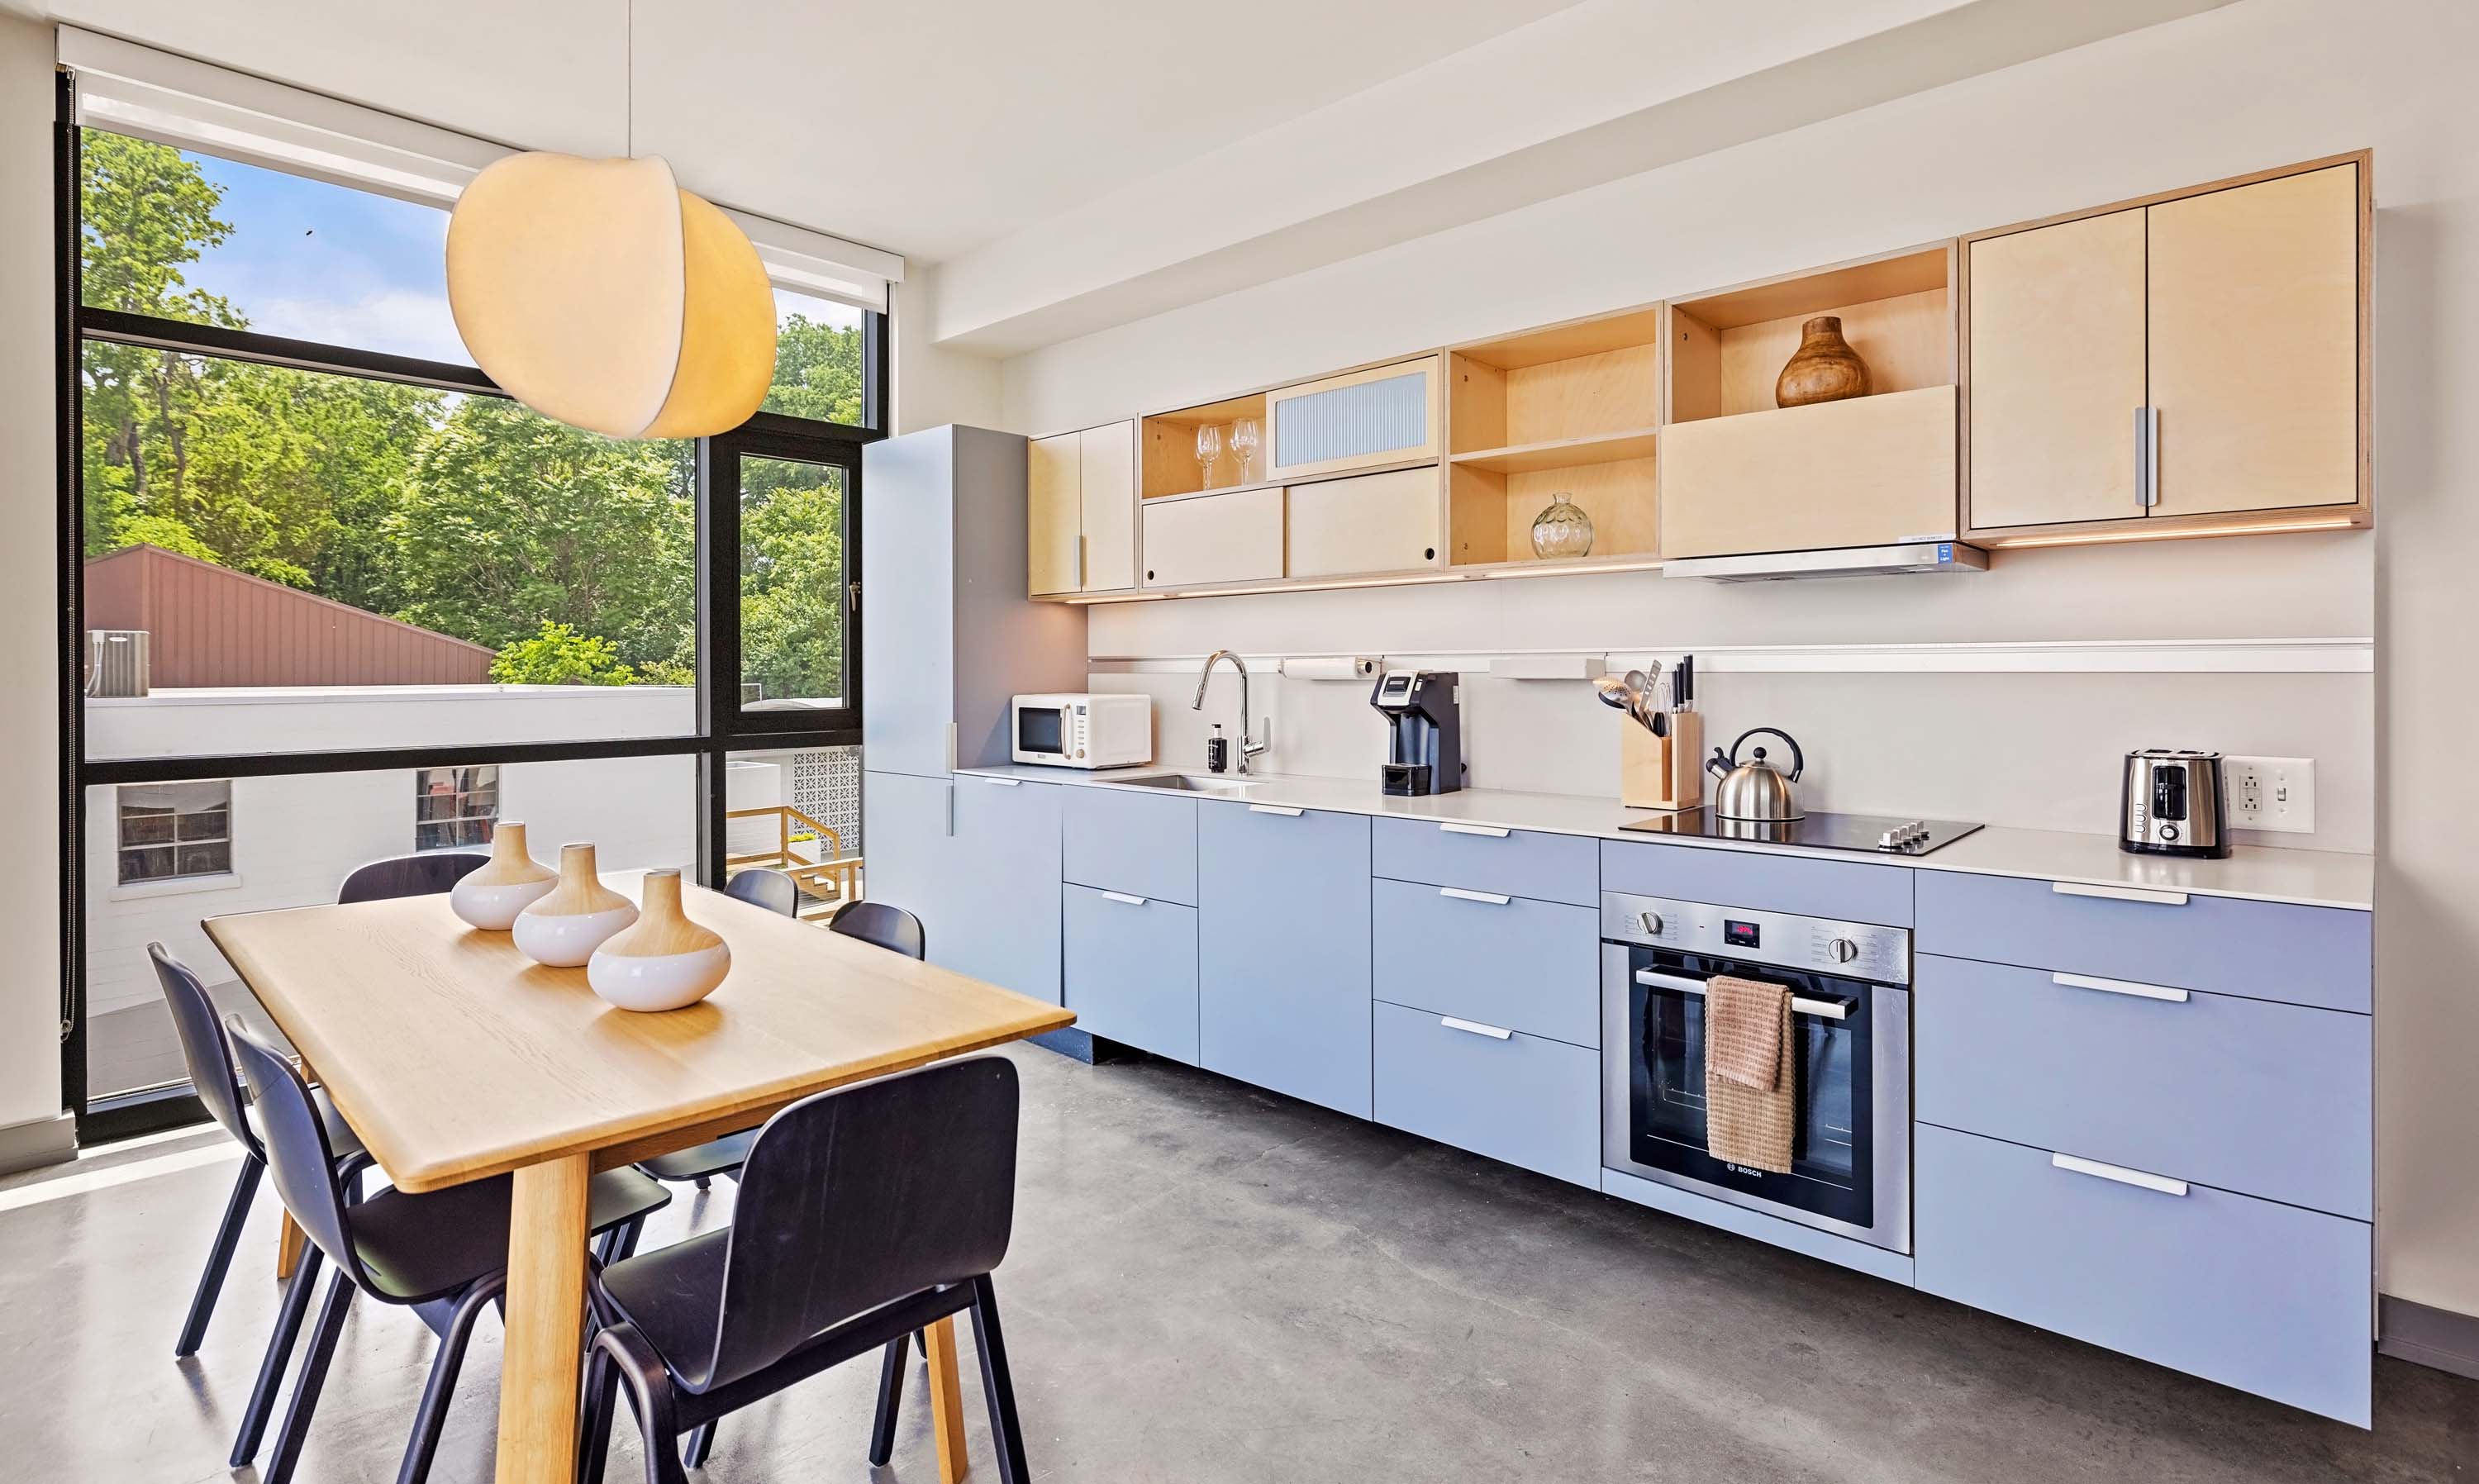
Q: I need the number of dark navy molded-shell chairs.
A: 6